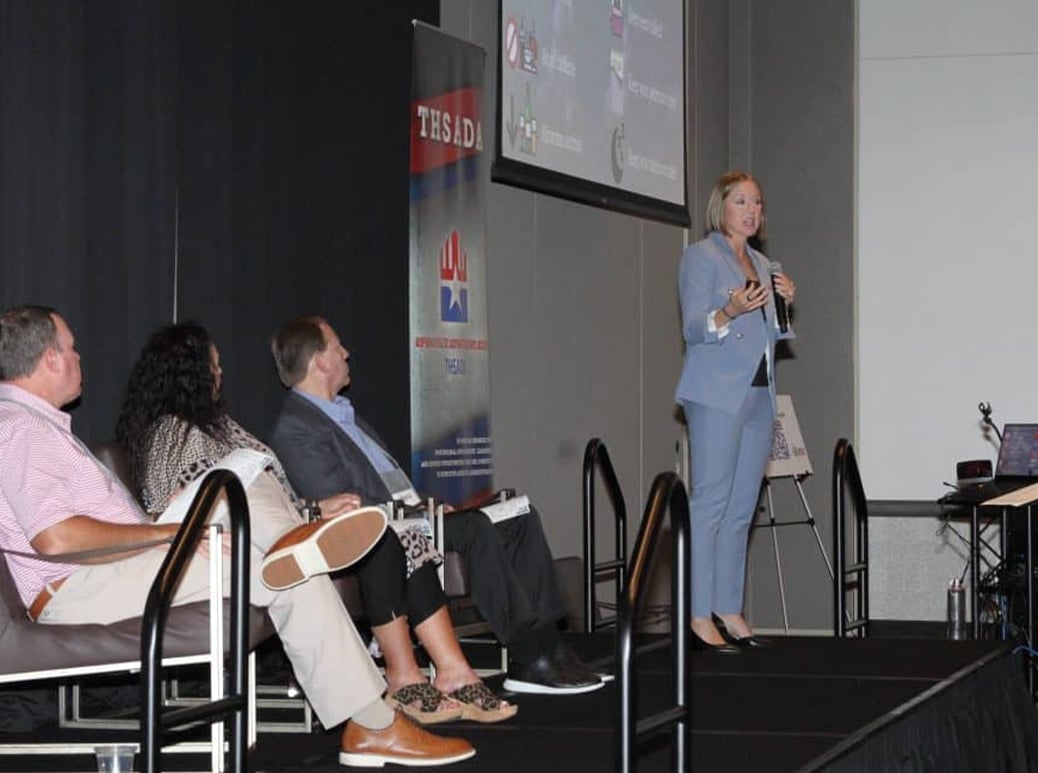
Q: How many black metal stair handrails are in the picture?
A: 4